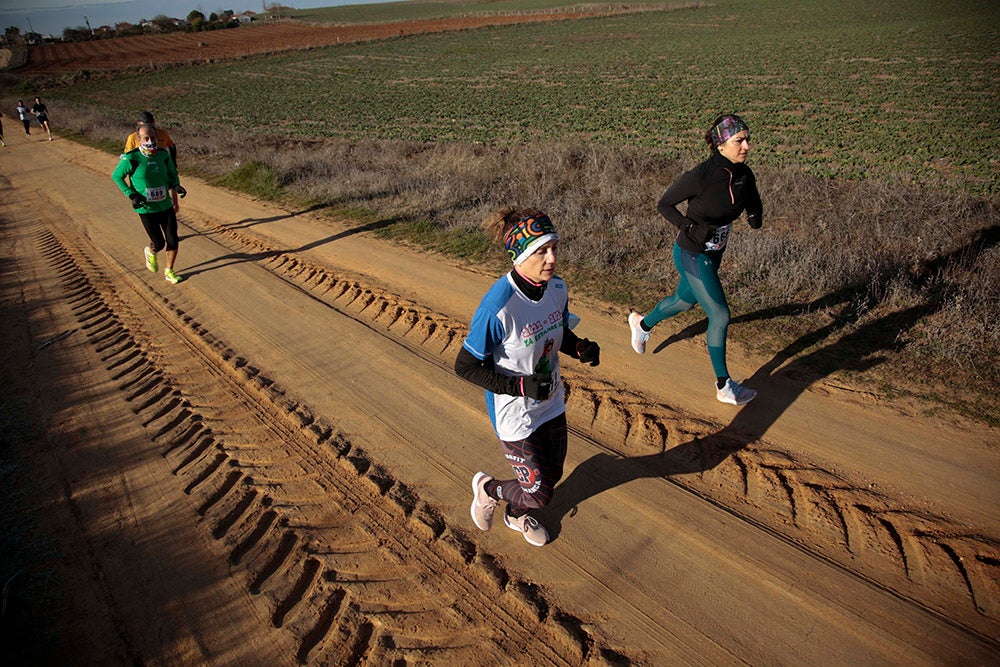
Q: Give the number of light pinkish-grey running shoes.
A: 2